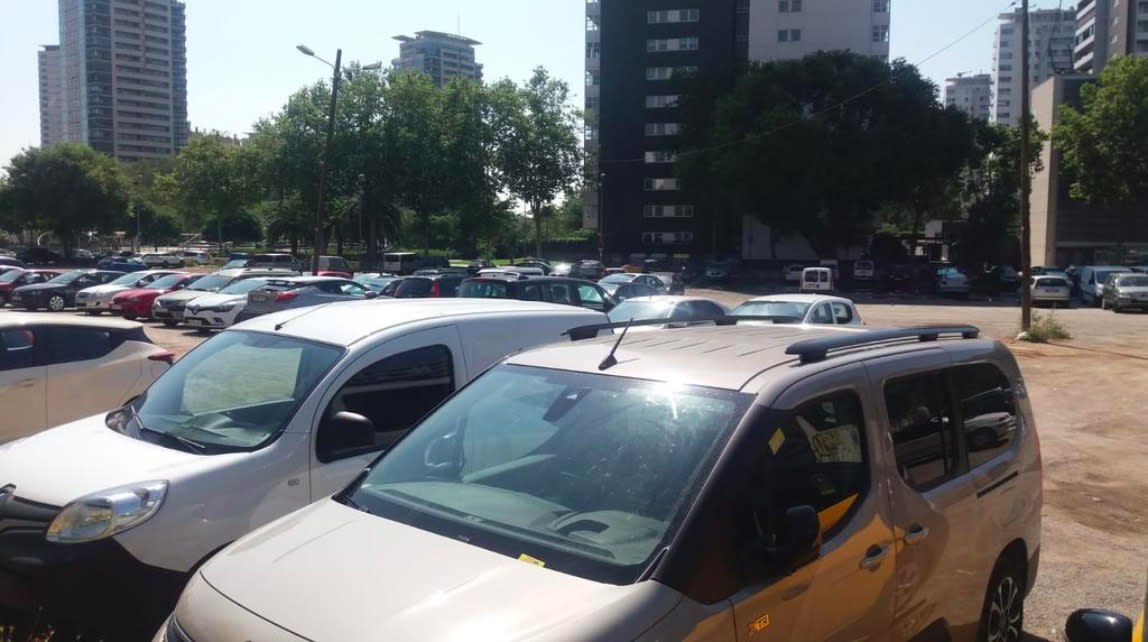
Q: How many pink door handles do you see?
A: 0